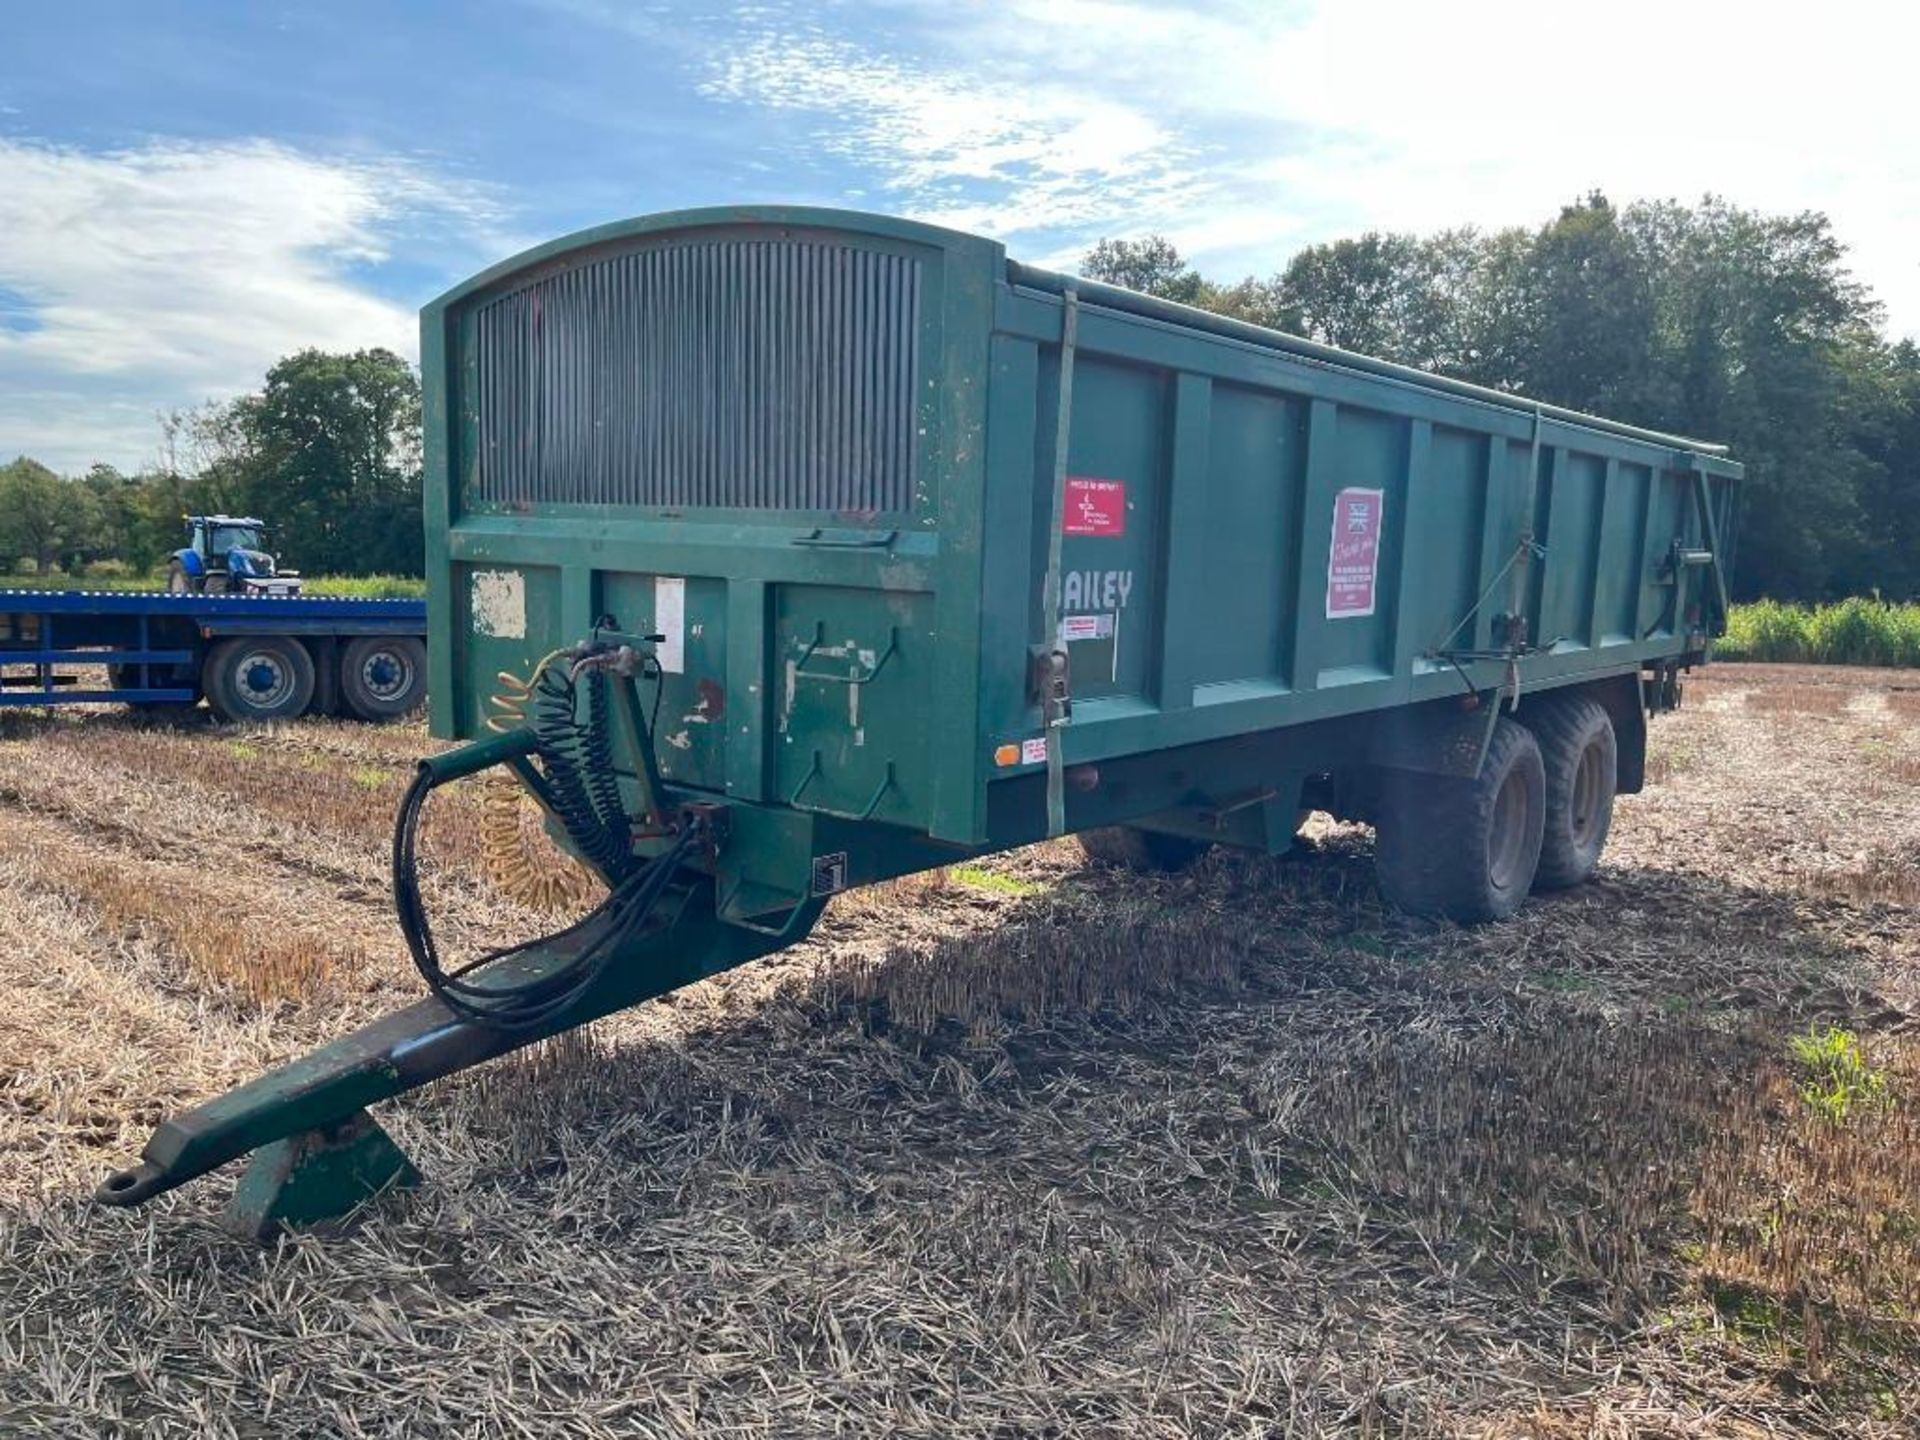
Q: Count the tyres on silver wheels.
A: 2